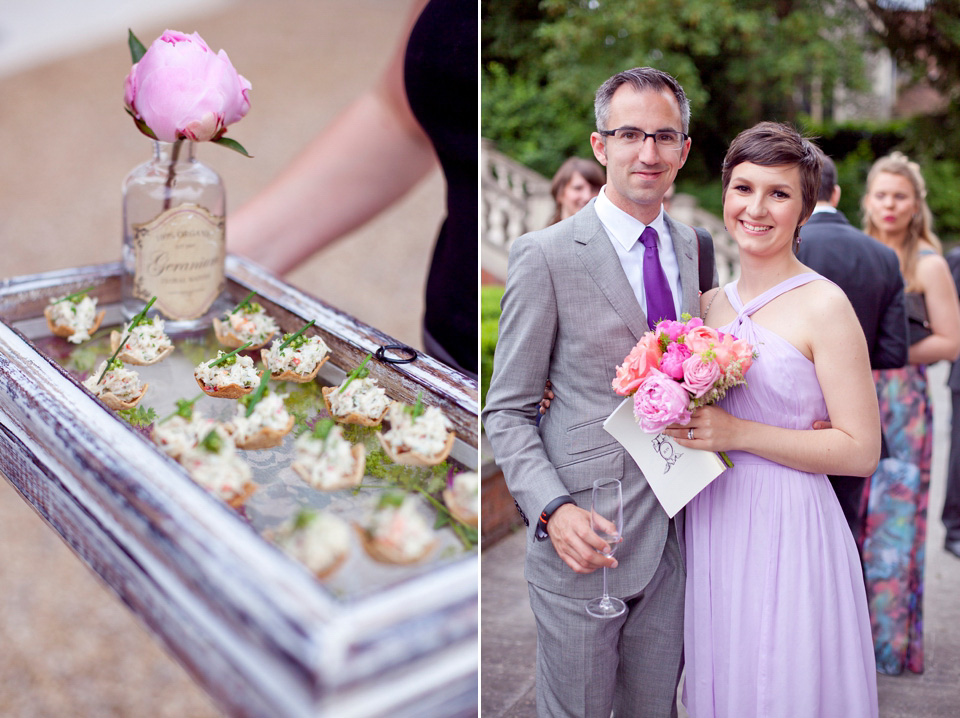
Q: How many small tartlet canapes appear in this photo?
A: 15